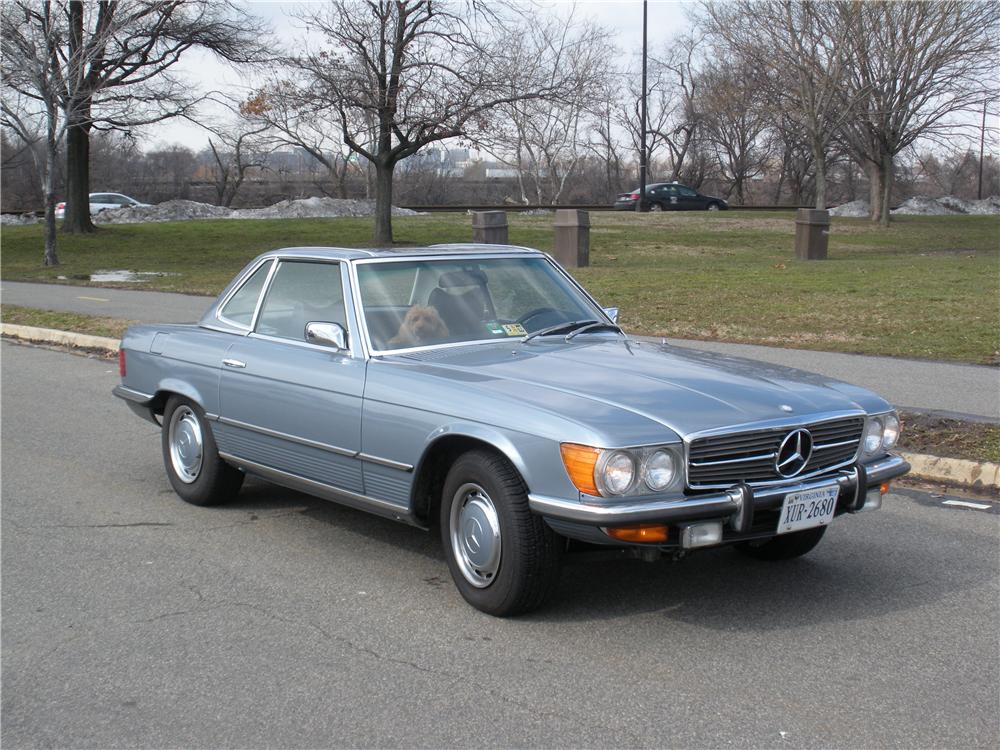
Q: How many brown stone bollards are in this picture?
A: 3